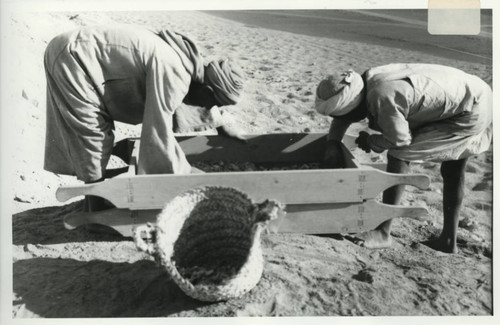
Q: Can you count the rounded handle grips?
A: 4